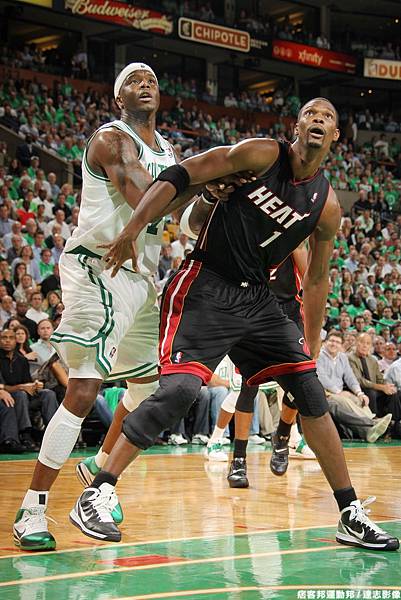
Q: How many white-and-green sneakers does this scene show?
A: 4